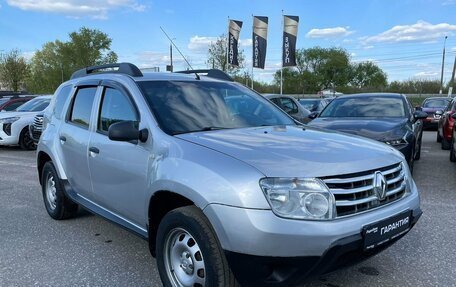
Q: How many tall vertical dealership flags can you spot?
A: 3